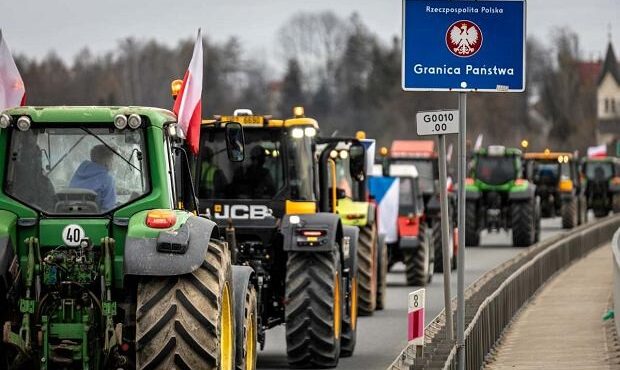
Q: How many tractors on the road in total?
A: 8